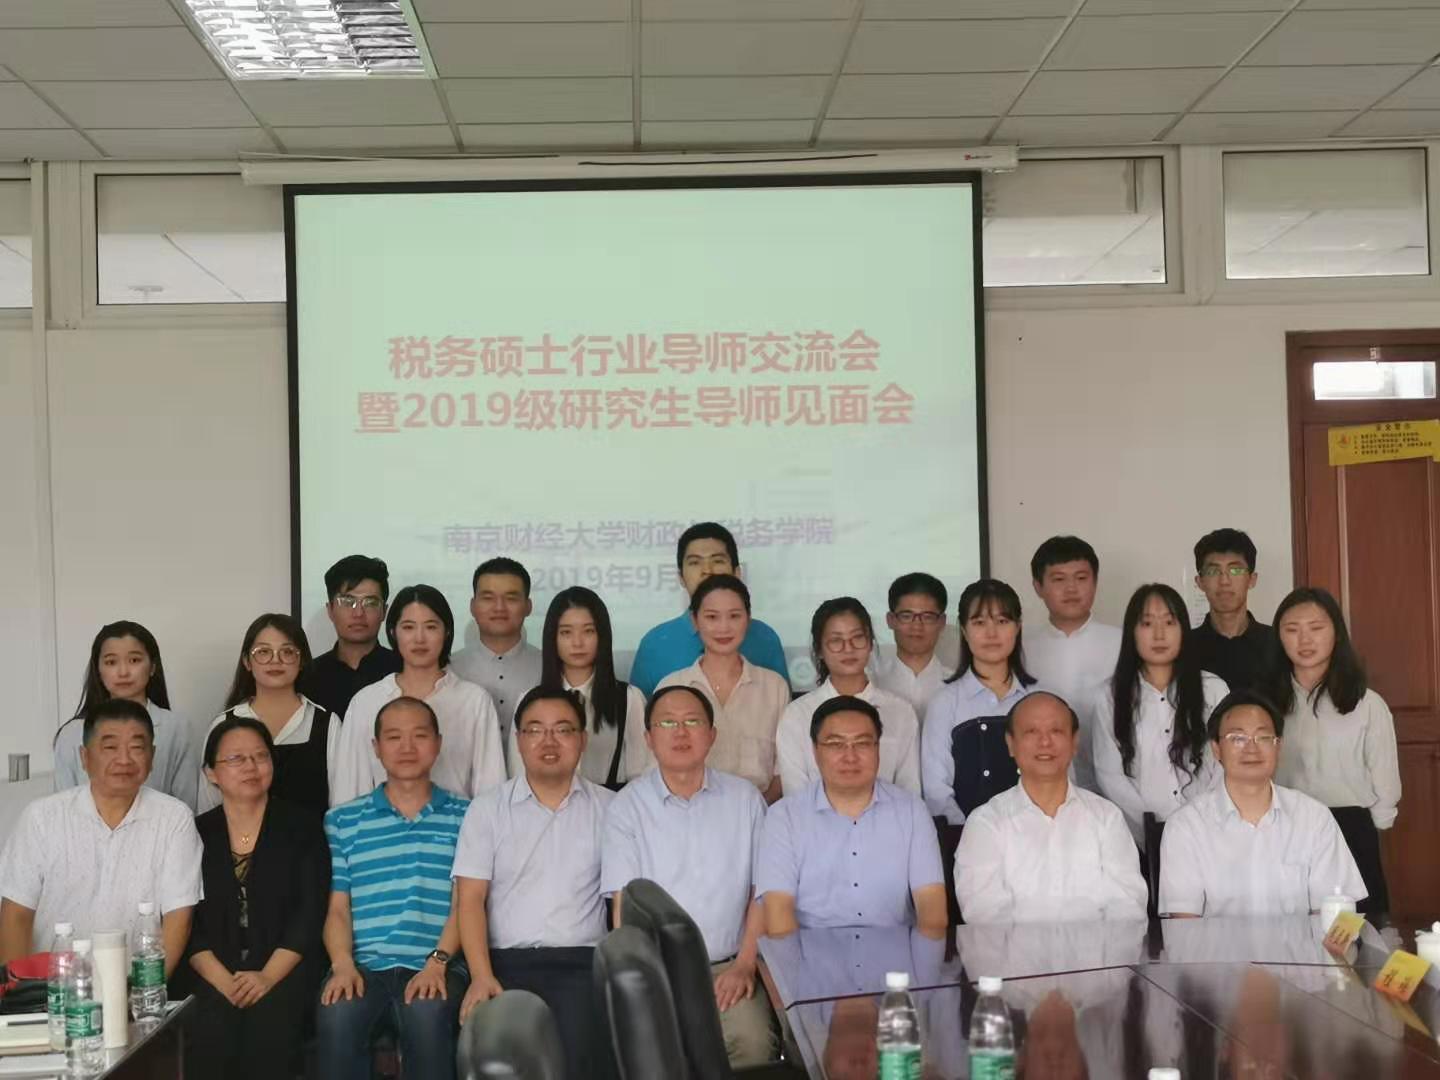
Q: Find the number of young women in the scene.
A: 9